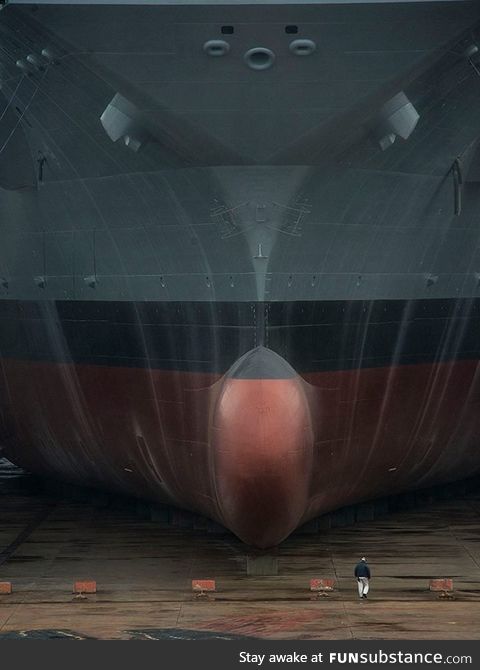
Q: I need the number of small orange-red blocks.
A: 5